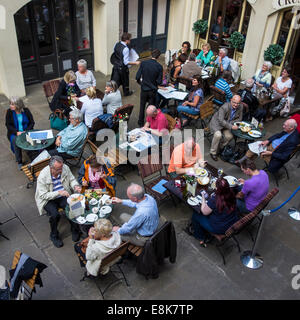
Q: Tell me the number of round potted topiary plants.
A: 3